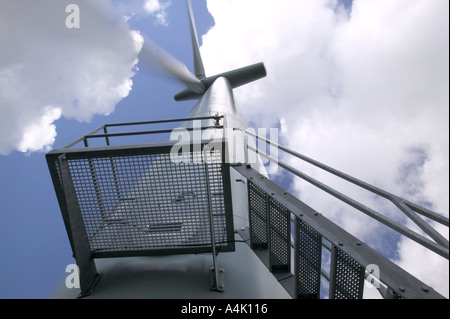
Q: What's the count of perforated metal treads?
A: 4